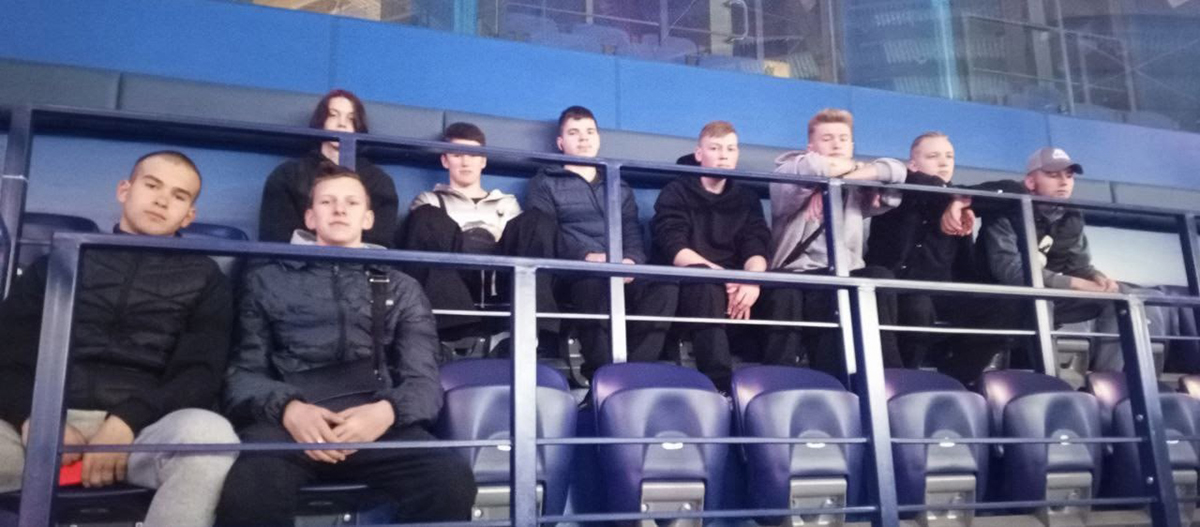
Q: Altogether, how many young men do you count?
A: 9